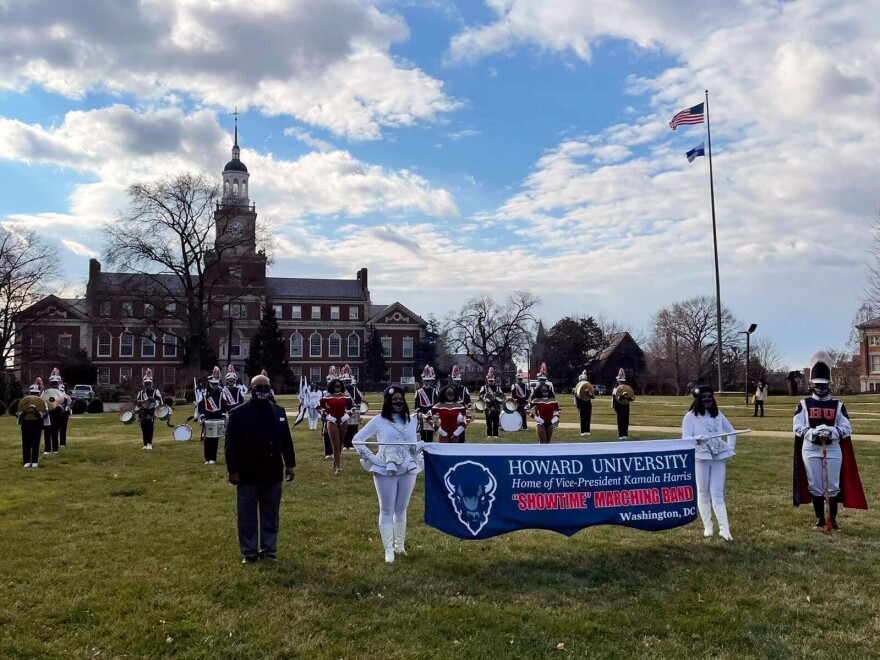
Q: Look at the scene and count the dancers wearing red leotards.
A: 3